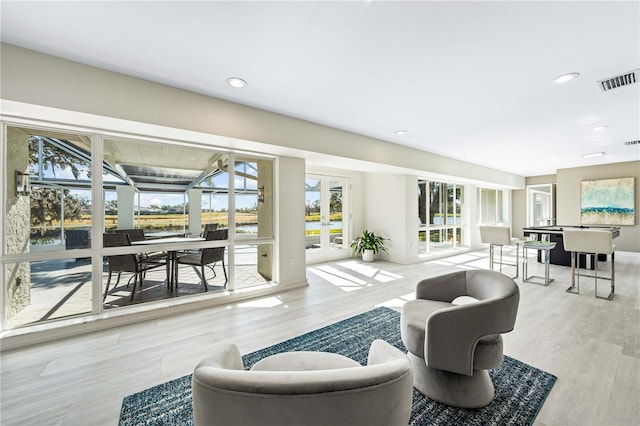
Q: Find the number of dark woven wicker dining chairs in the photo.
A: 4